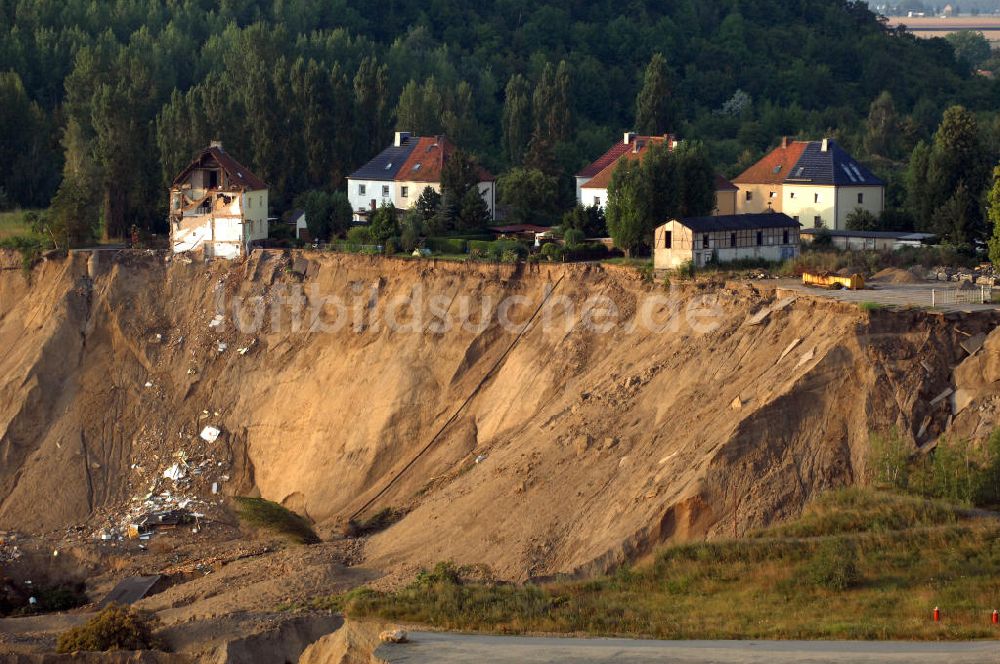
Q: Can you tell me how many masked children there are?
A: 0